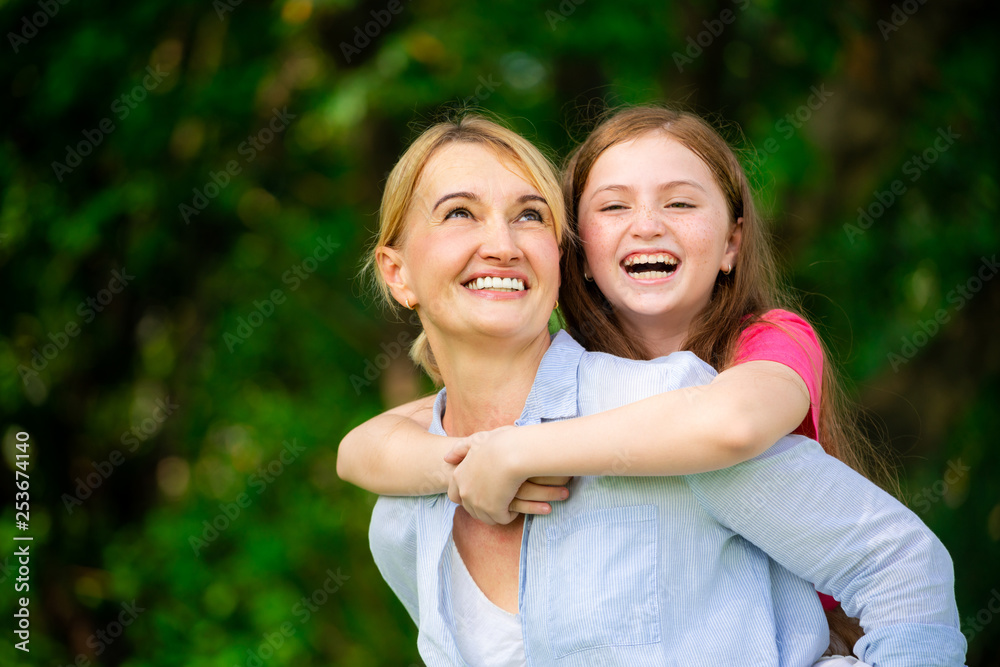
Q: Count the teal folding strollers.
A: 0